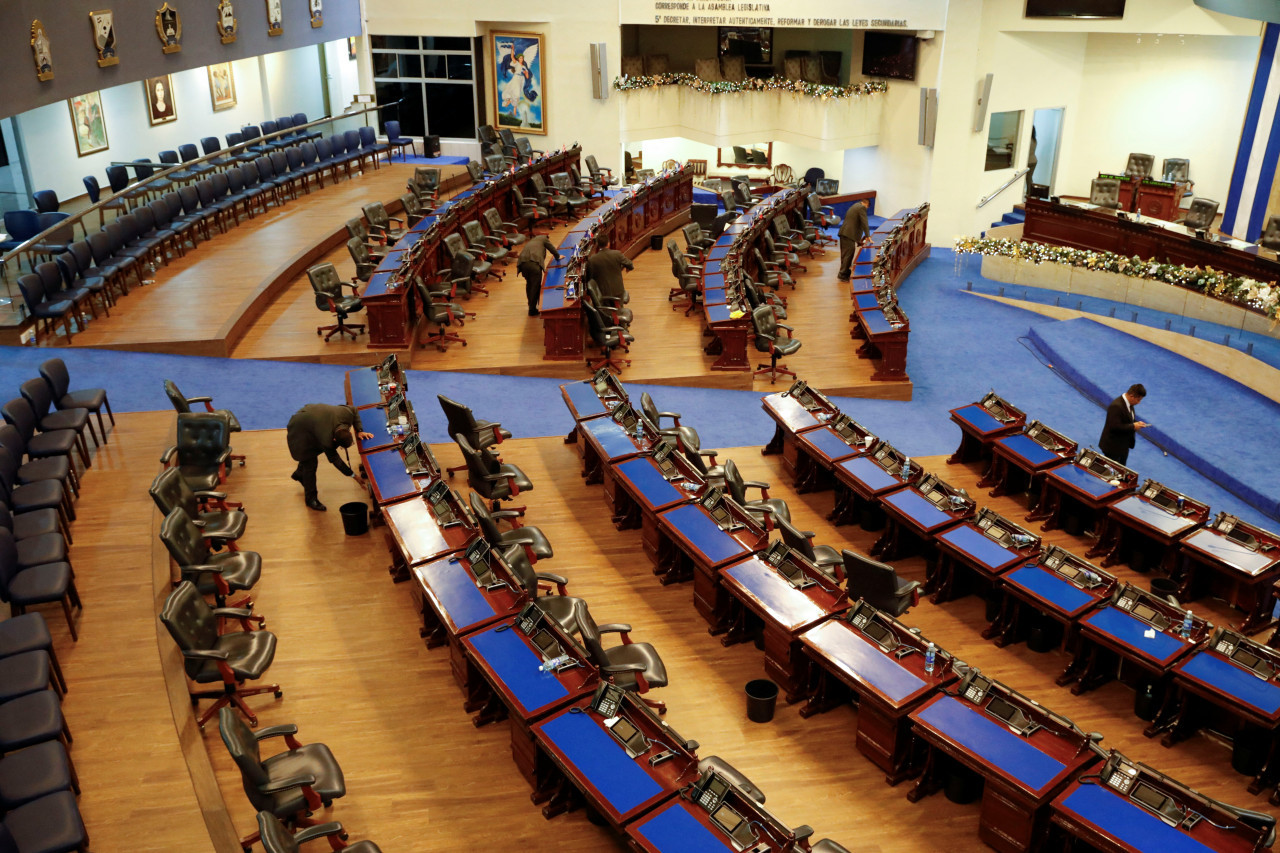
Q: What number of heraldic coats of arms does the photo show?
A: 6